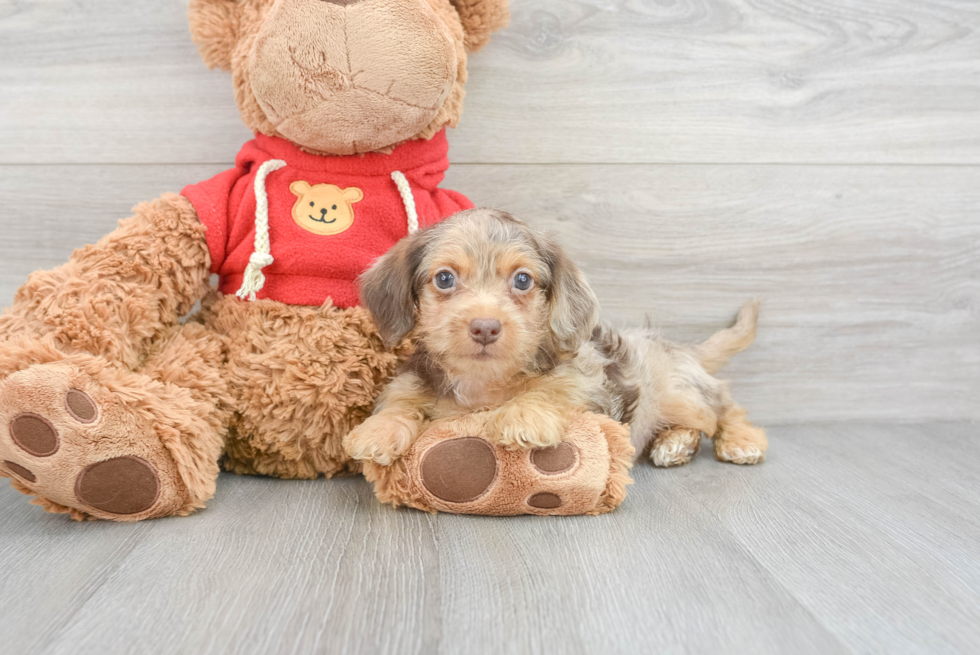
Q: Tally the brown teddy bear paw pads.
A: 7